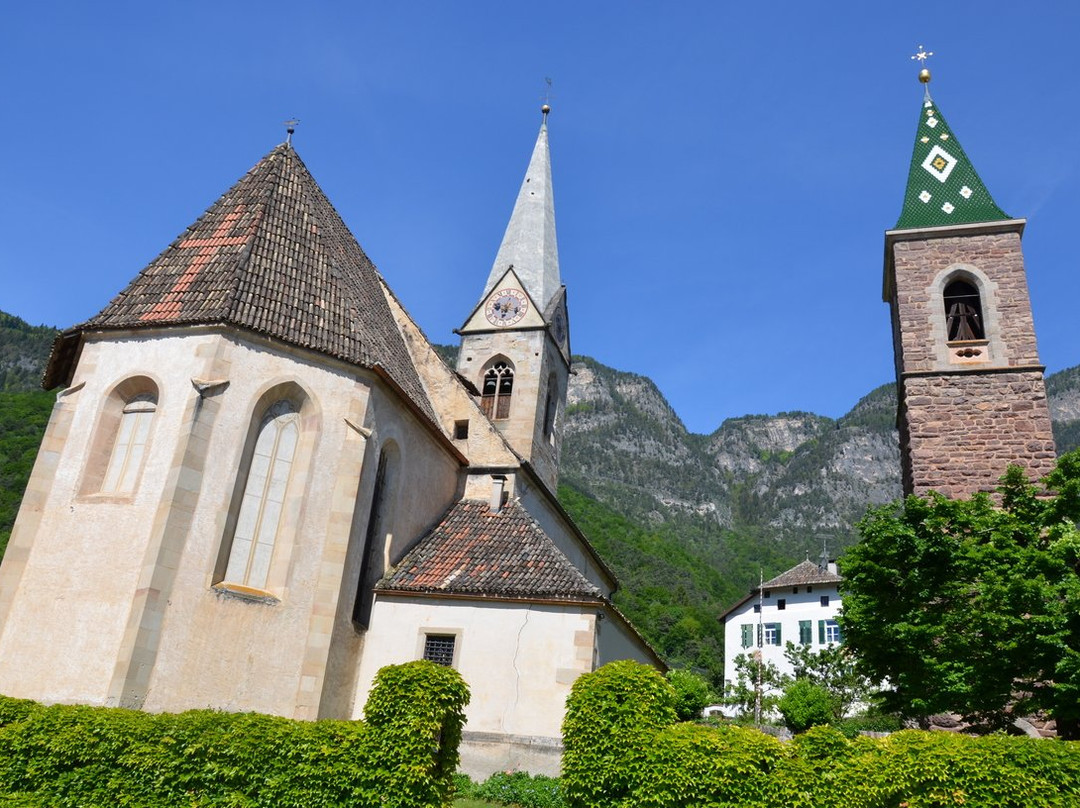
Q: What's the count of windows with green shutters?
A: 4